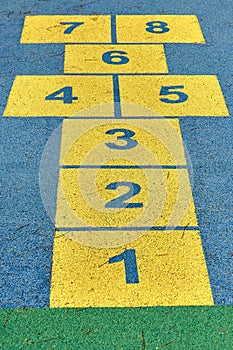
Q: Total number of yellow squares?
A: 8